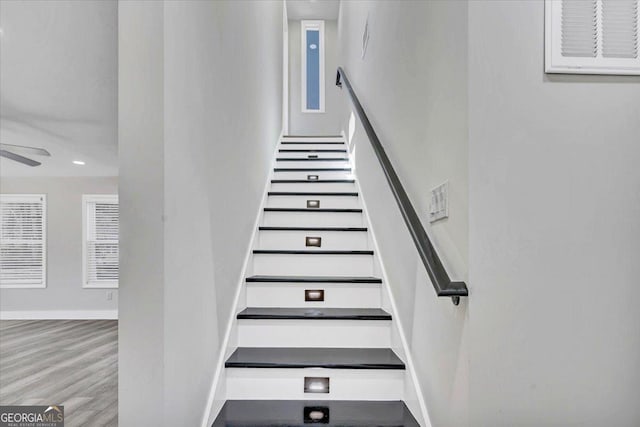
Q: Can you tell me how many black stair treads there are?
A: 14